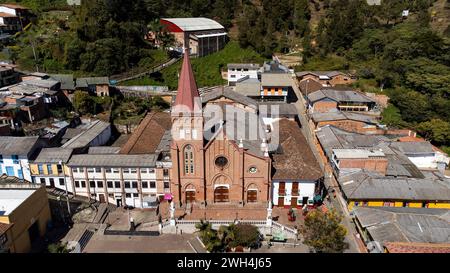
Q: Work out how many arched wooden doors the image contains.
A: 3